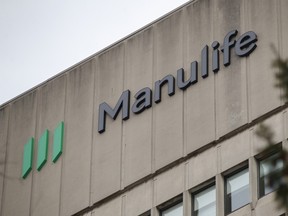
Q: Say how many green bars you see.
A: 3